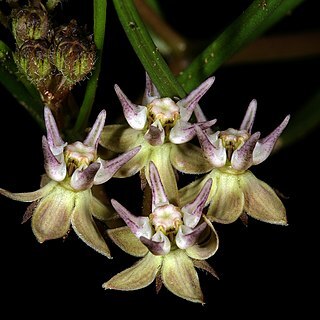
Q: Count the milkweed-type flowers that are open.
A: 4